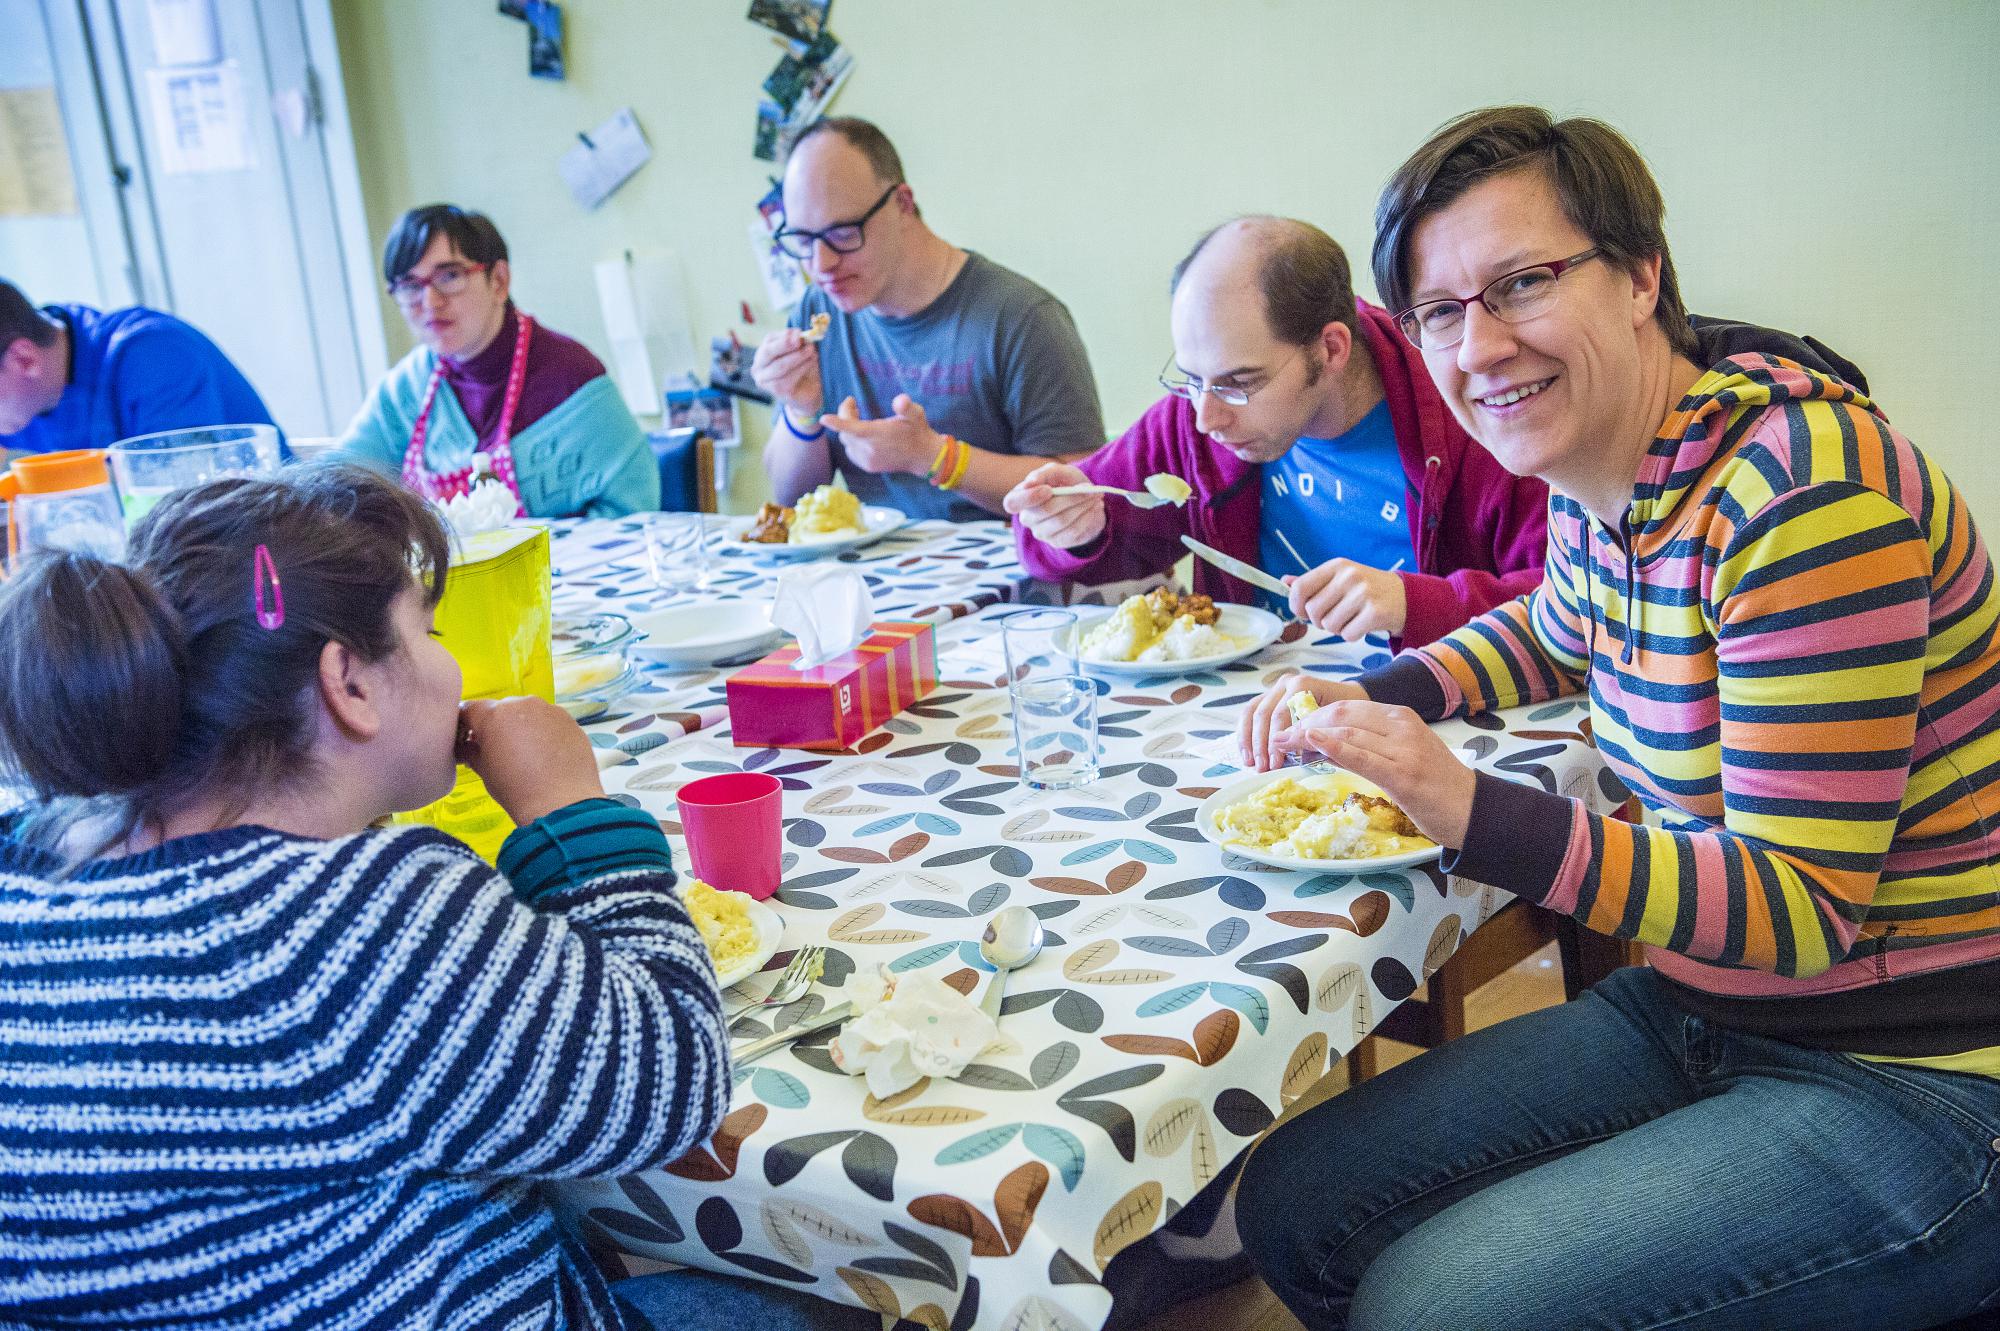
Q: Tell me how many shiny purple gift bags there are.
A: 0